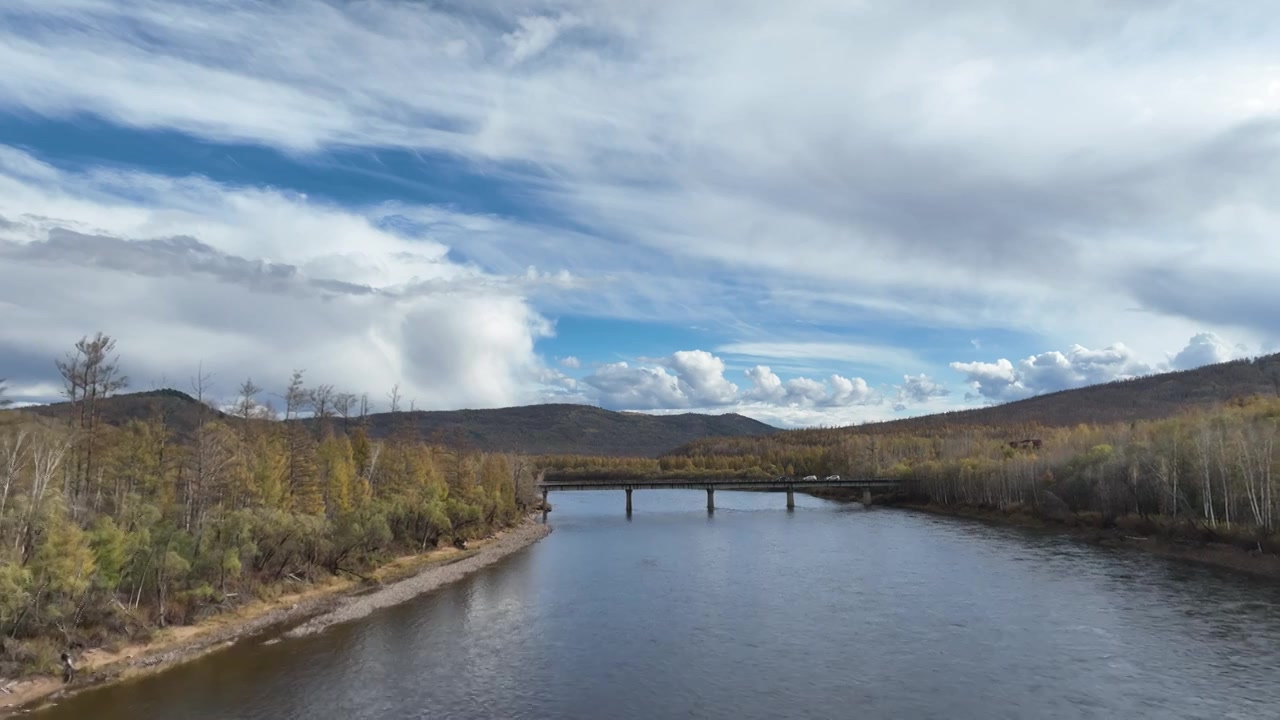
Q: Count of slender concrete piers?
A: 5